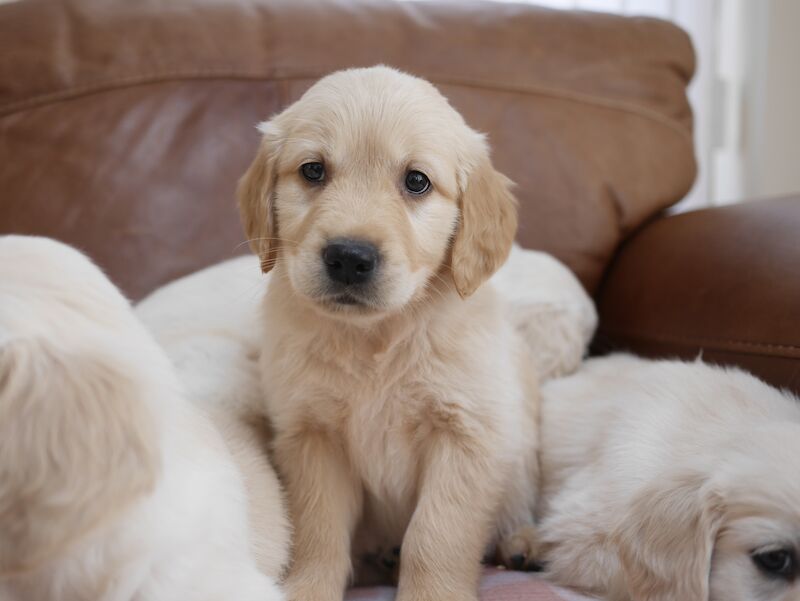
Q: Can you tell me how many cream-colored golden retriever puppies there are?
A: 4